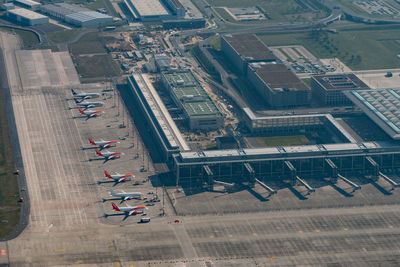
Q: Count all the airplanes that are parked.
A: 8